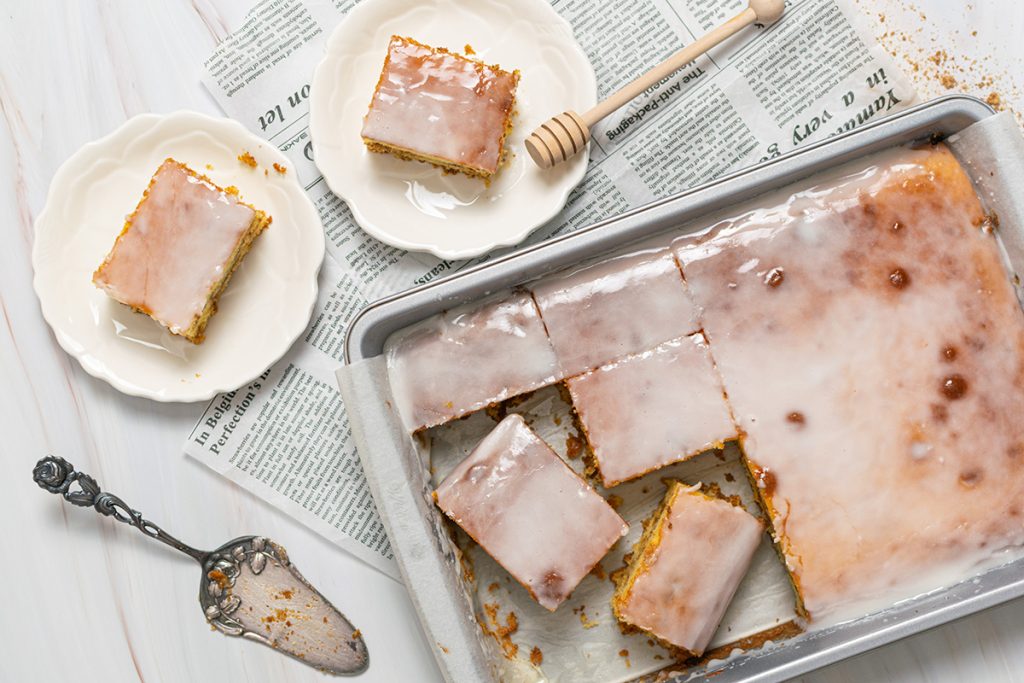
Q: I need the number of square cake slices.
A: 7